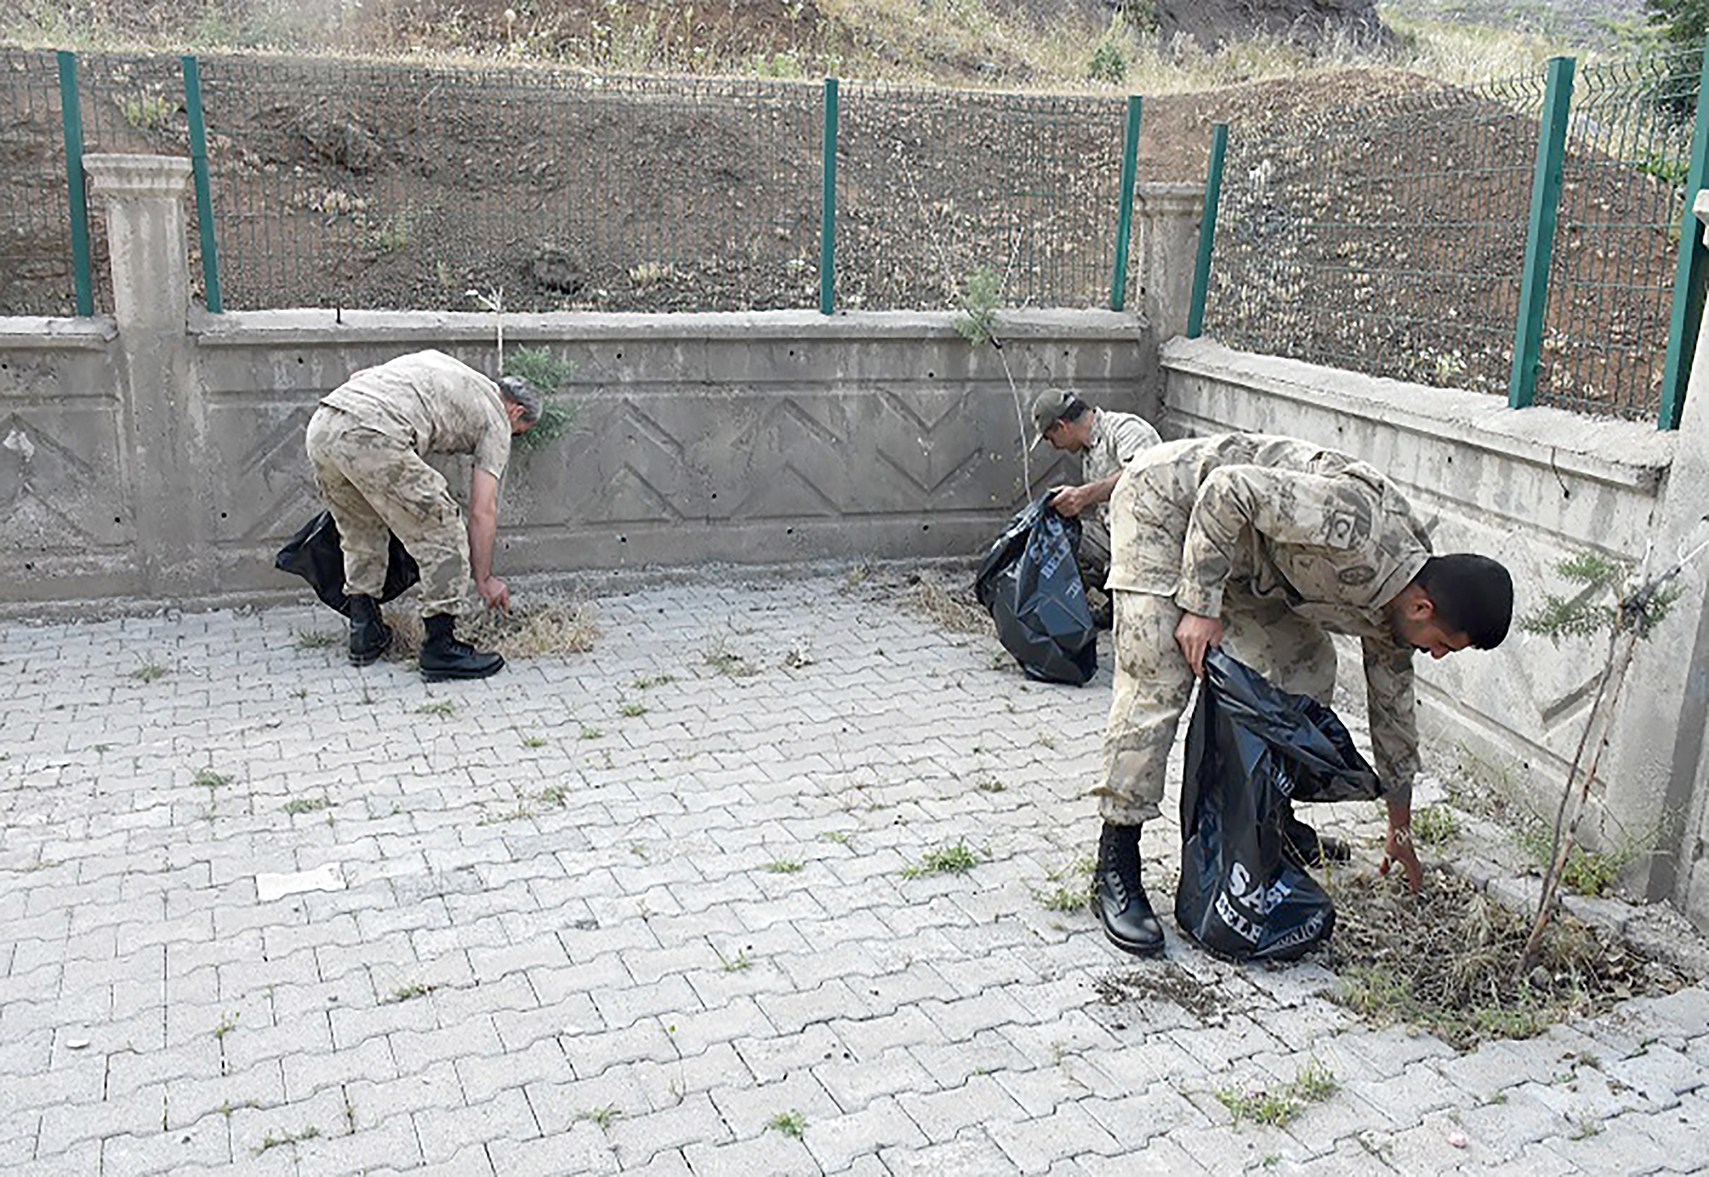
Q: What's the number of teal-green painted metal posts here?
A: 7